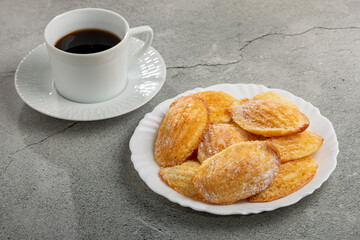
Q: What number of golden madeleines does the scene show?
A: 9